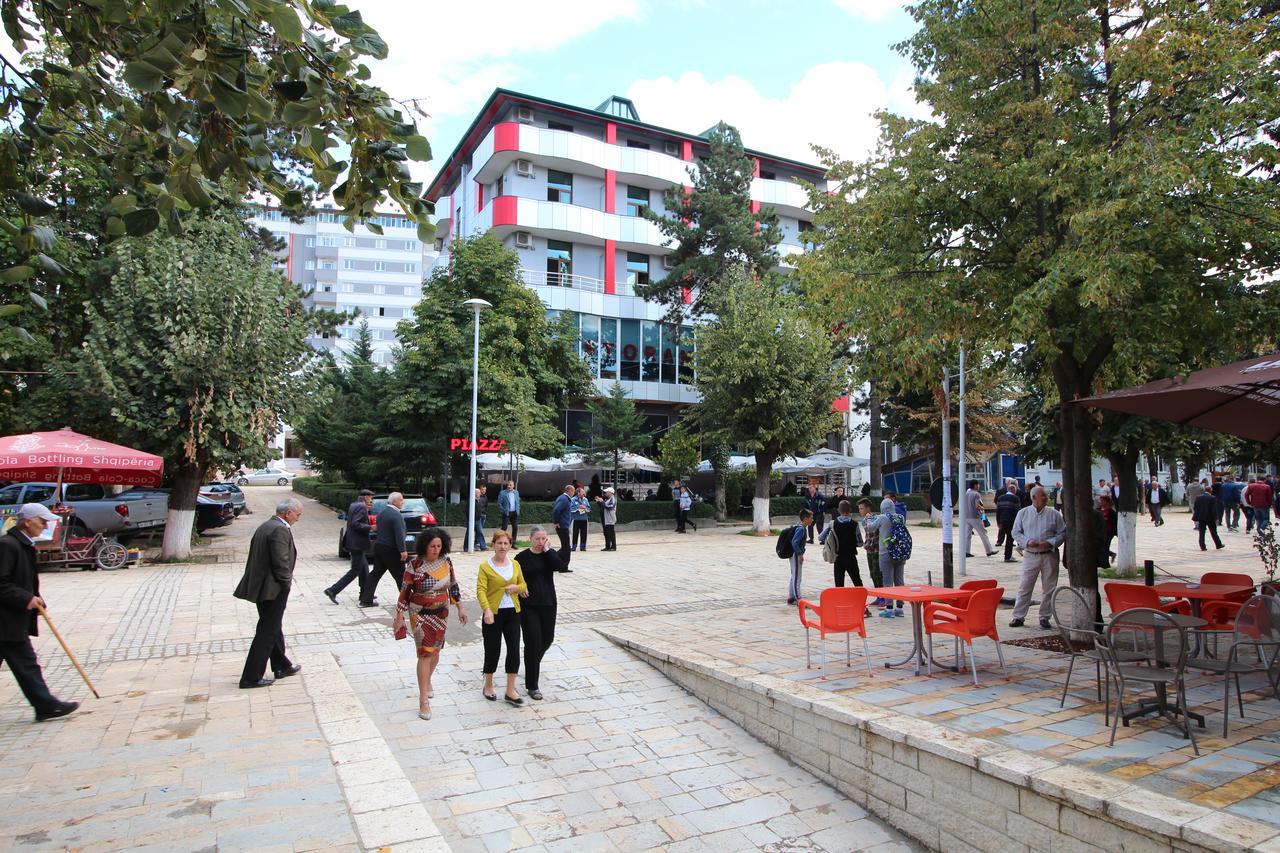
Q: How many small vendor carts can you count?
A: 1